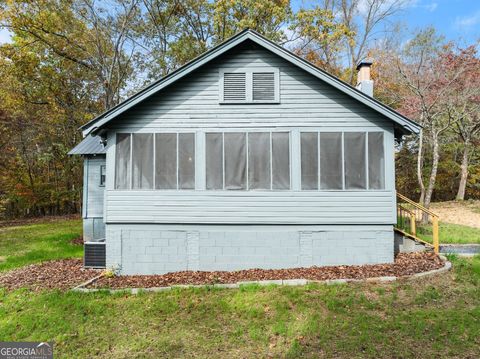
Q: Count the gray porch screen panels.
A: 12